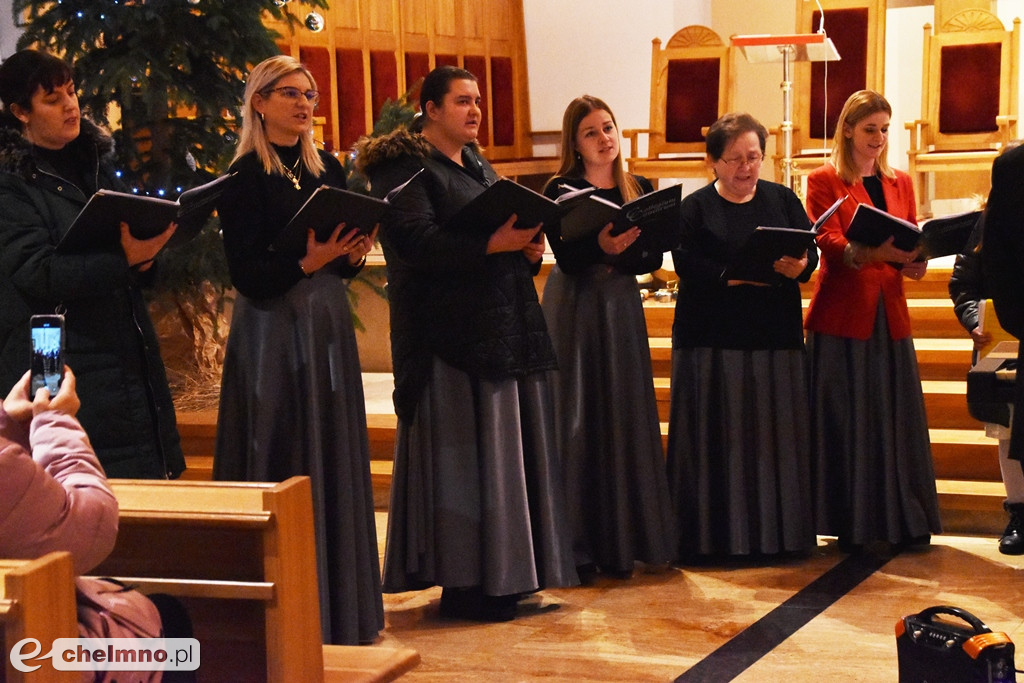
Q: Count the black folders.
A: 6